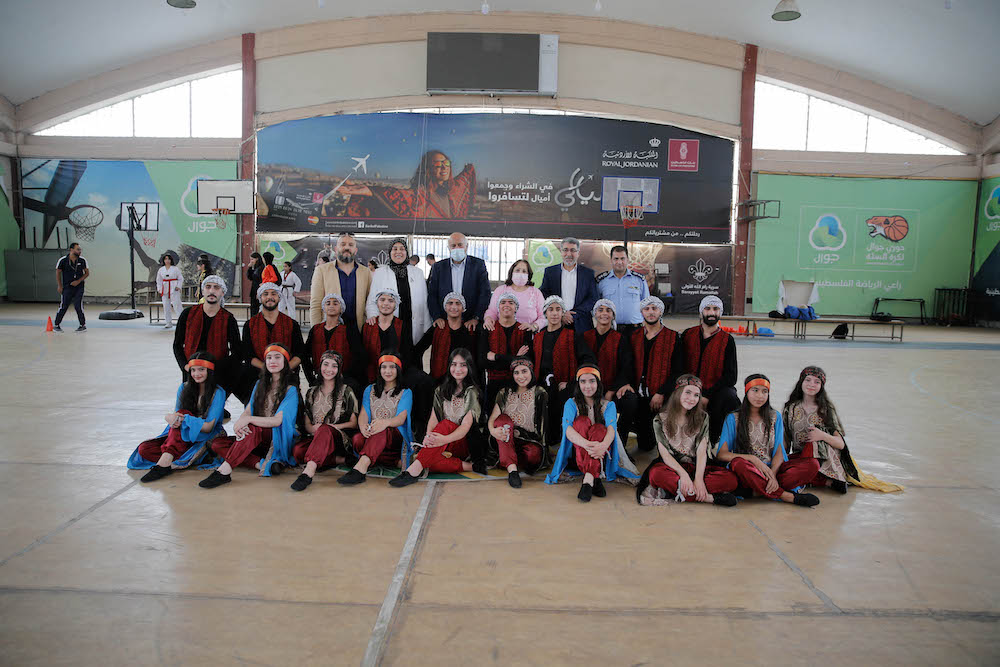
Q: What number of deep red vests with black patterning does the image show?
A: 10